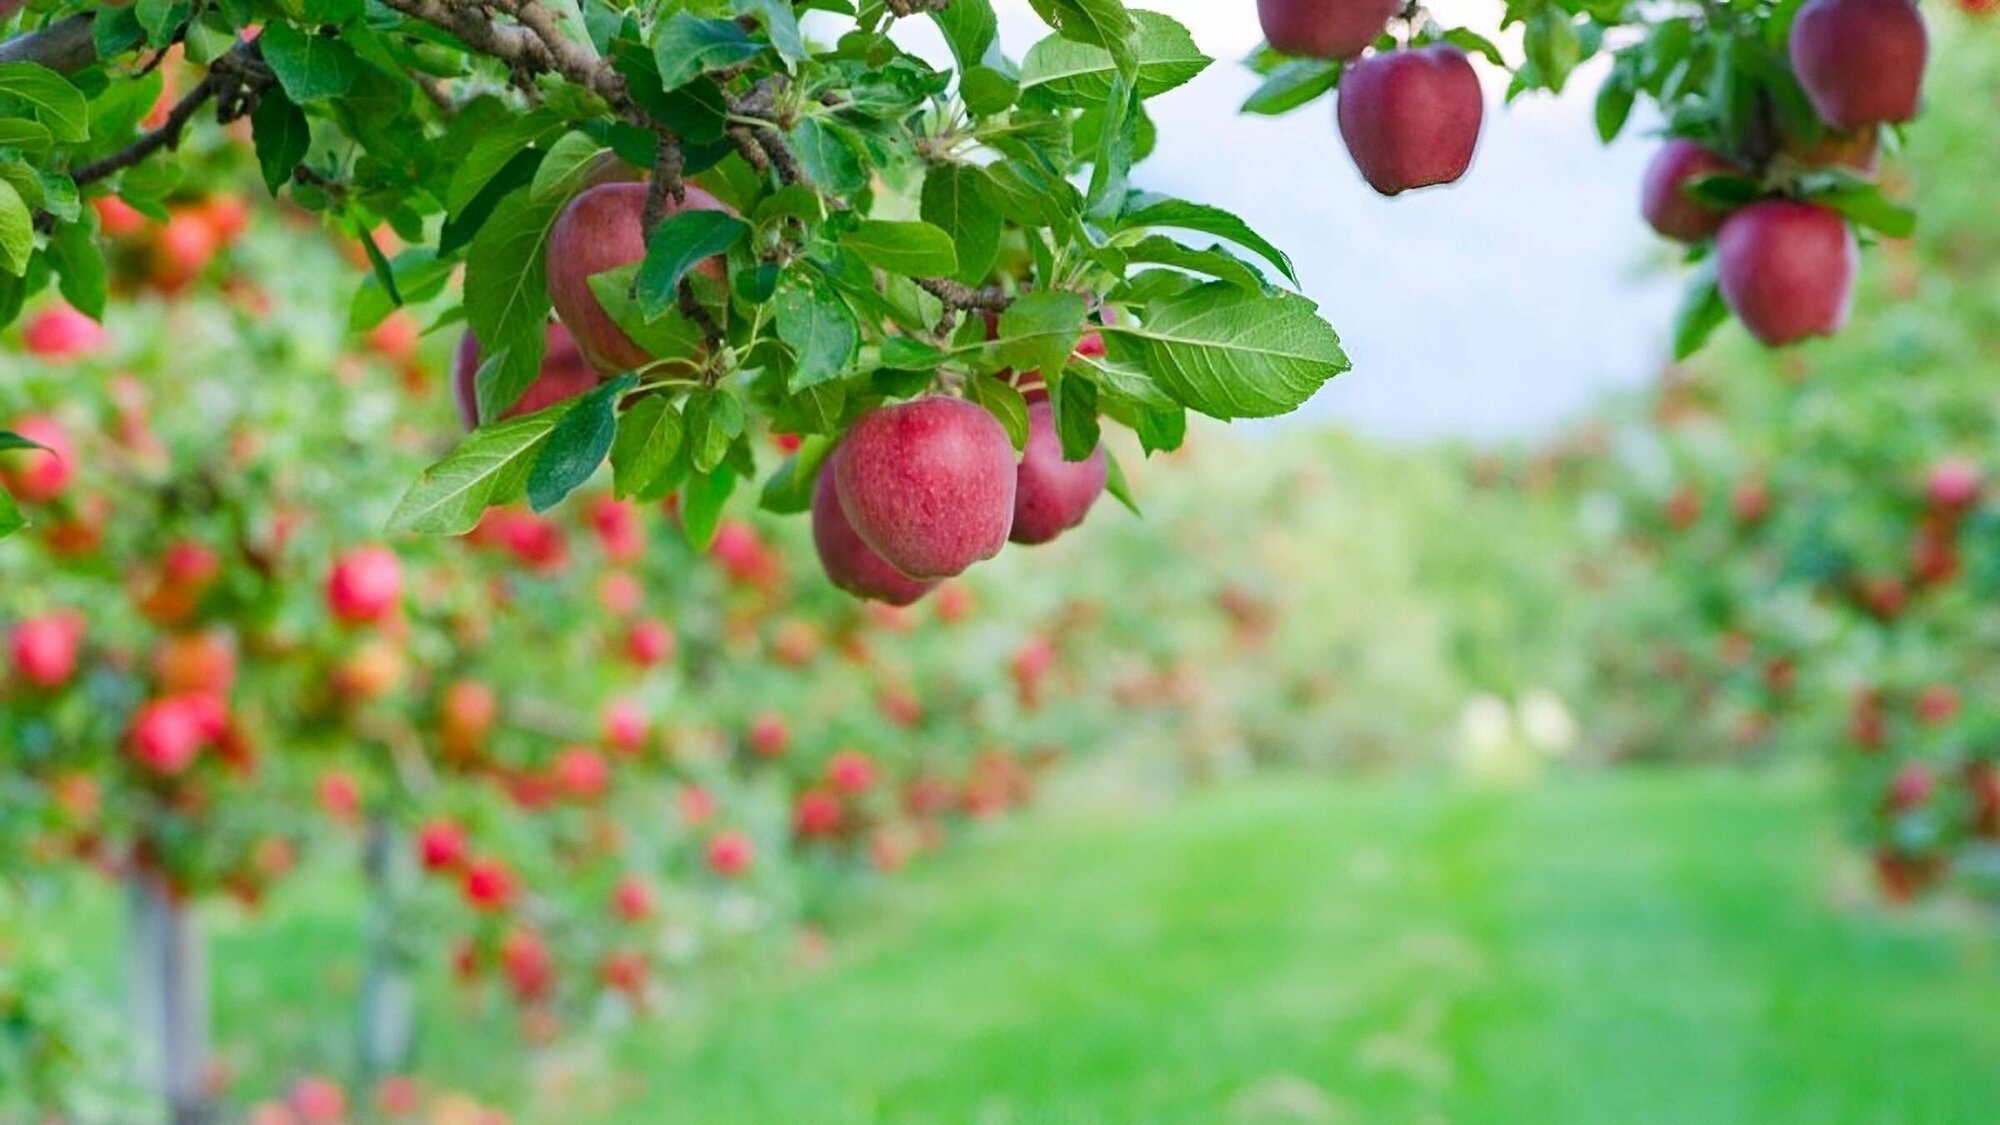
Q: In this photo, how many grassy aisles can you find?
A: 1